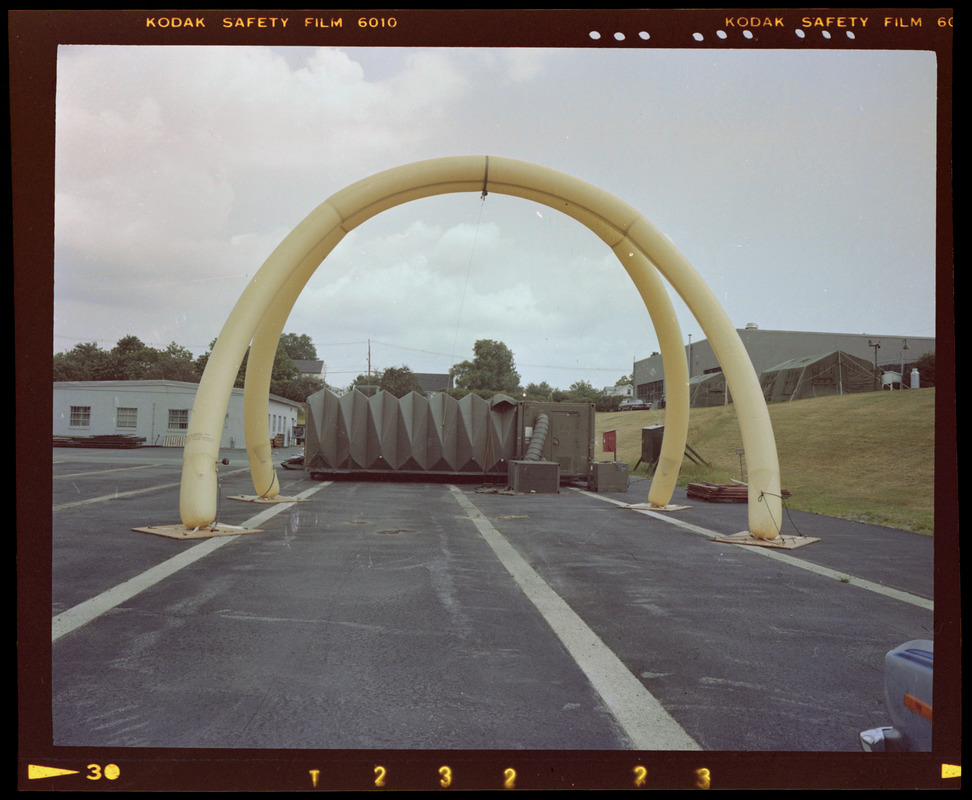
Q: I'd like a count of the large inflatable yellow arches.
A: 2